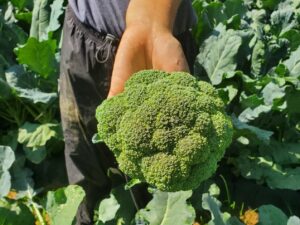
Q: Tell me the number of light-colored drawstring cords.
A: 1